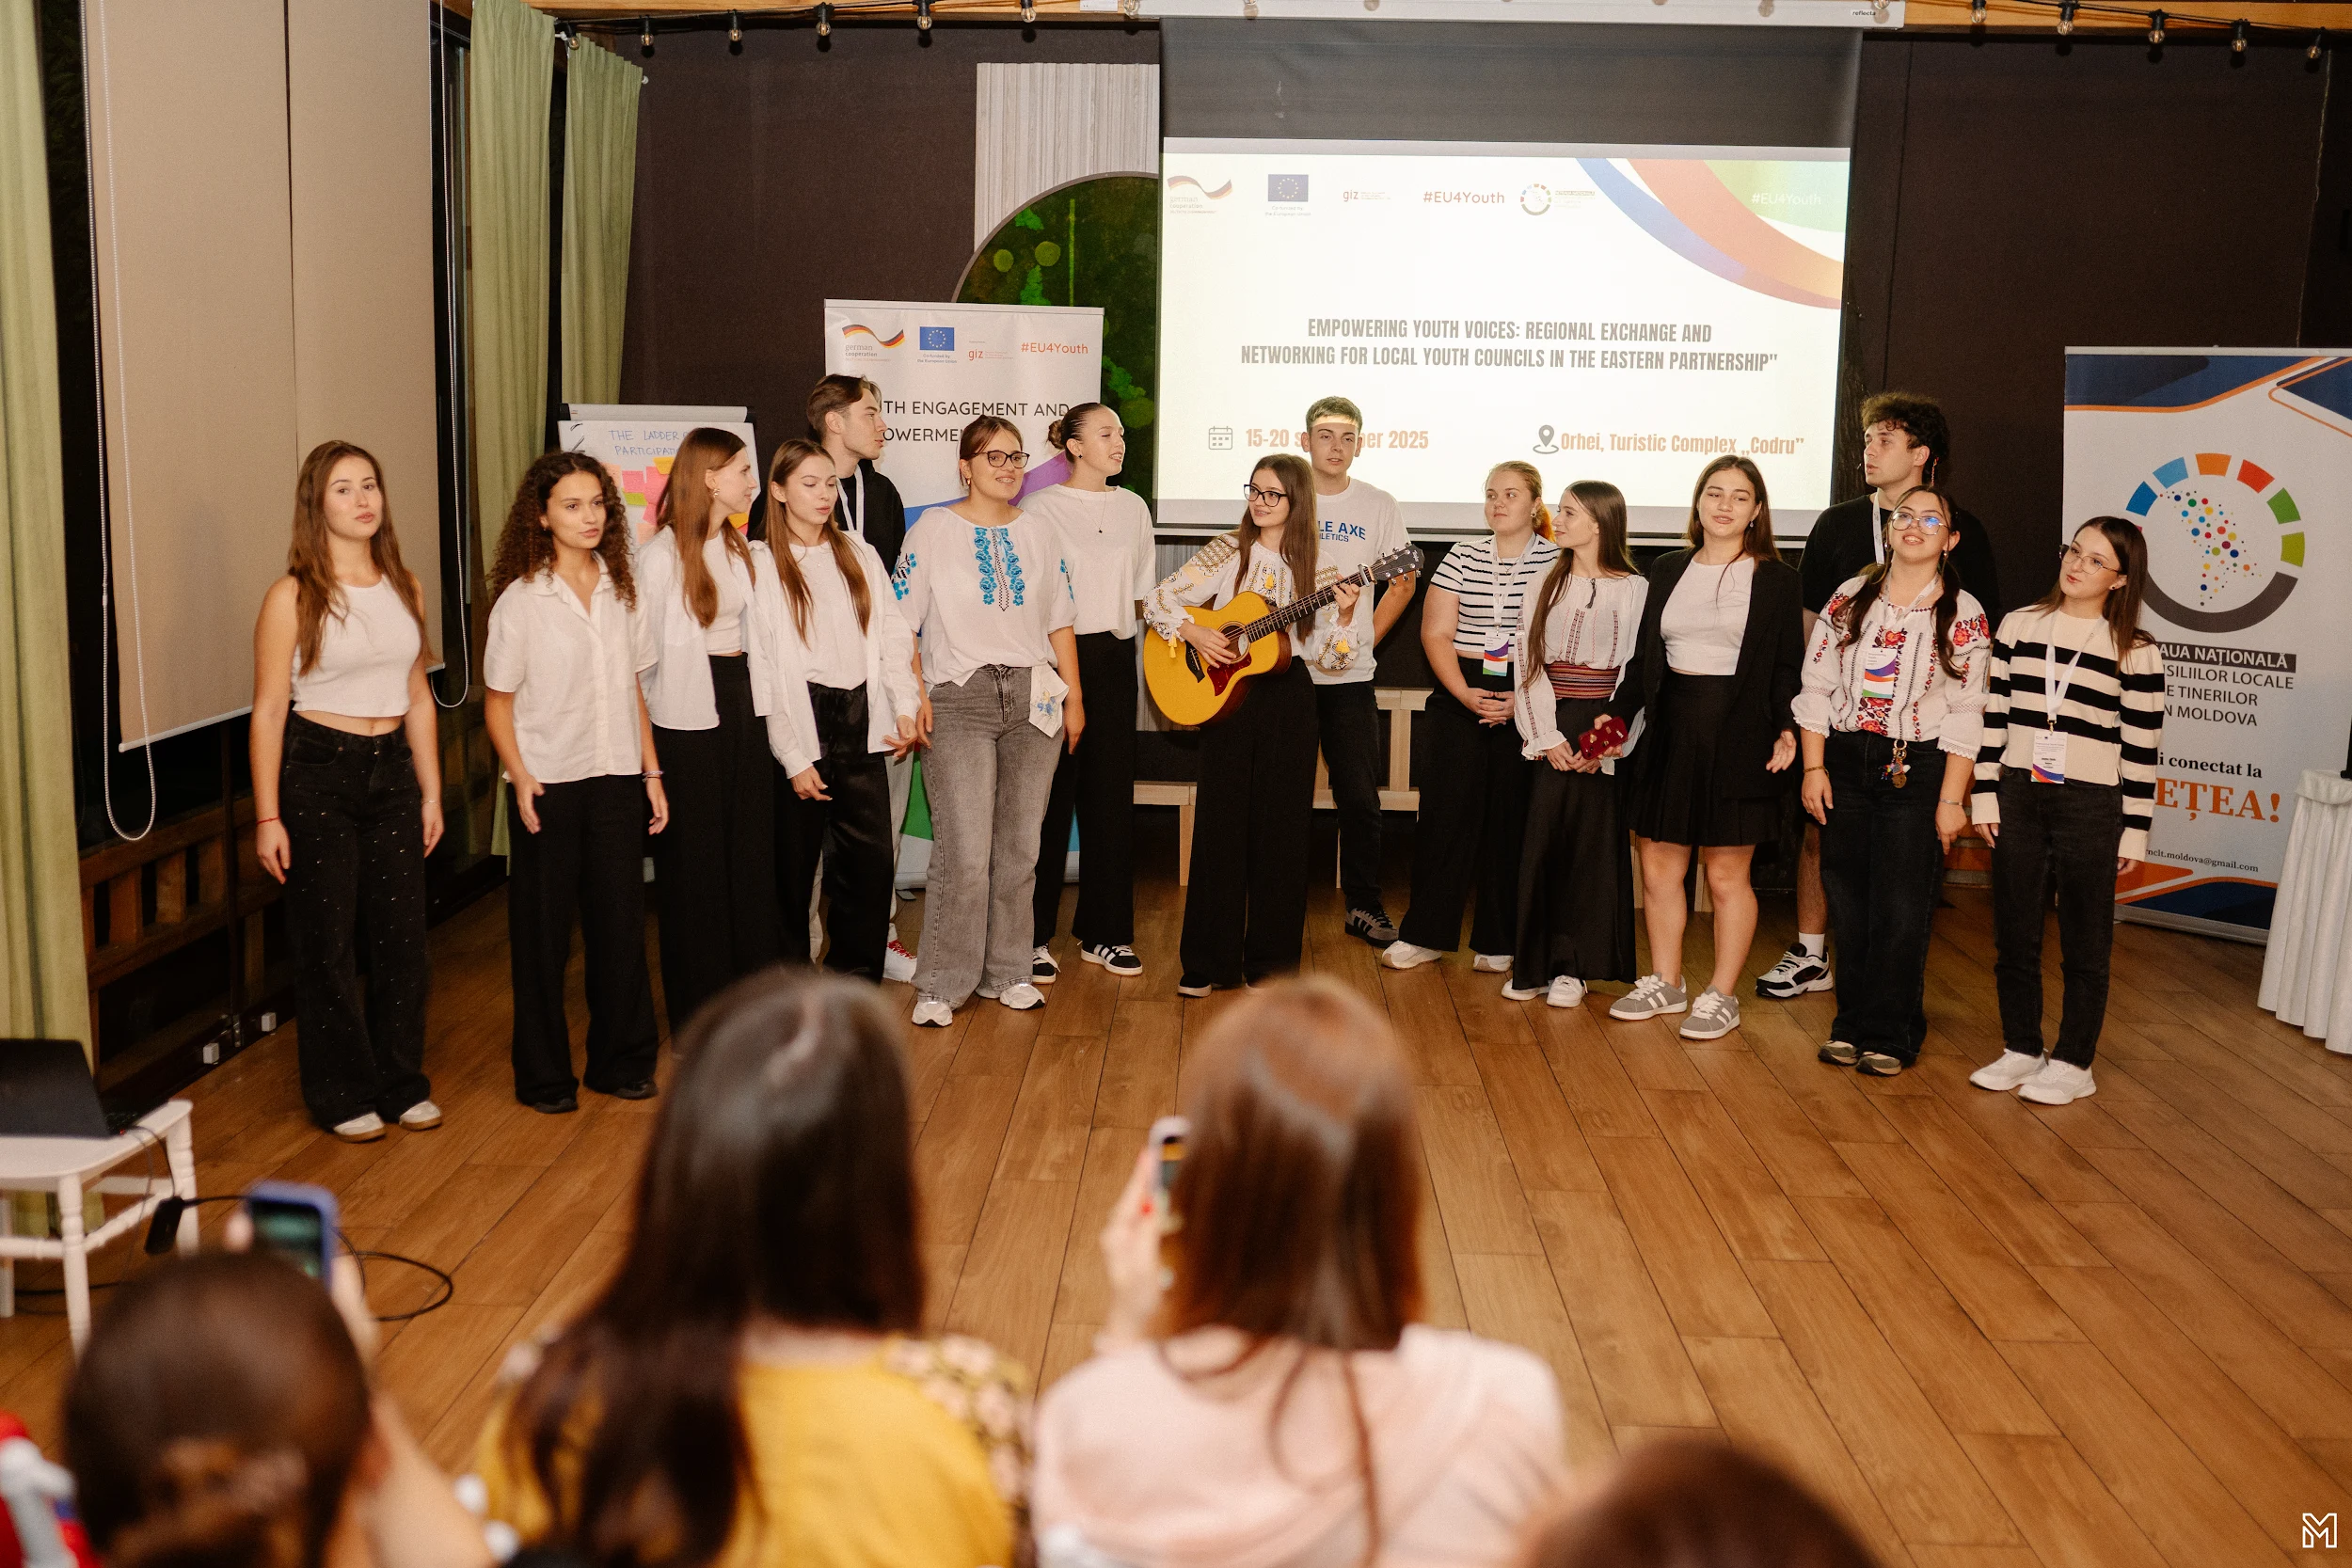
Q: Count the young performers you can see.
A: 15